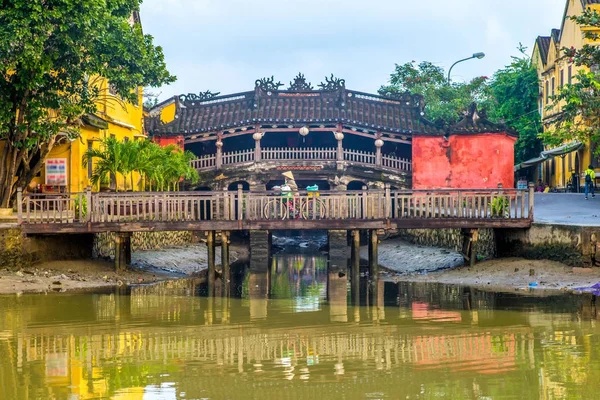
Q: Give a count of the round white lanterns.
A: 5